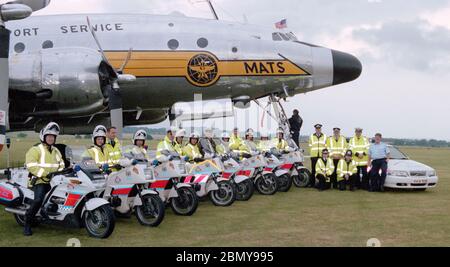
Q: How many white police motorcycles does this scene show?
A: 8